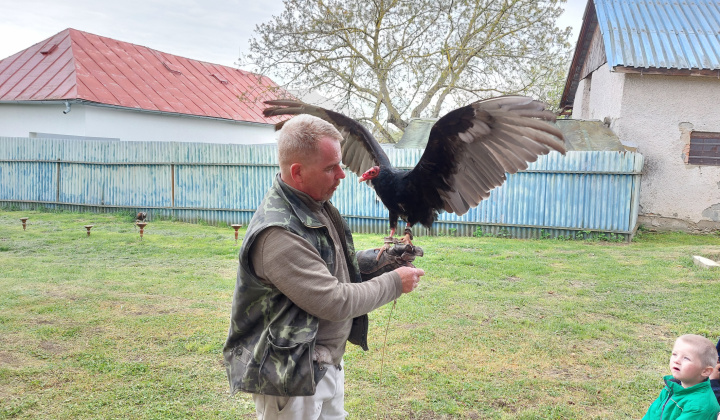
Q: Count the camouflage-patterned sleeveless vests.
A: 1